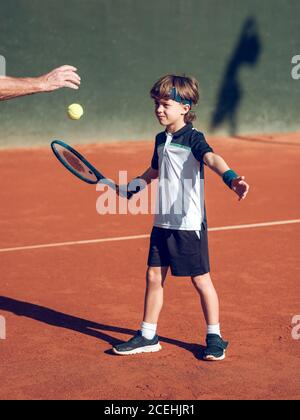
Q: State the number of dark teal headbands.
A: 1